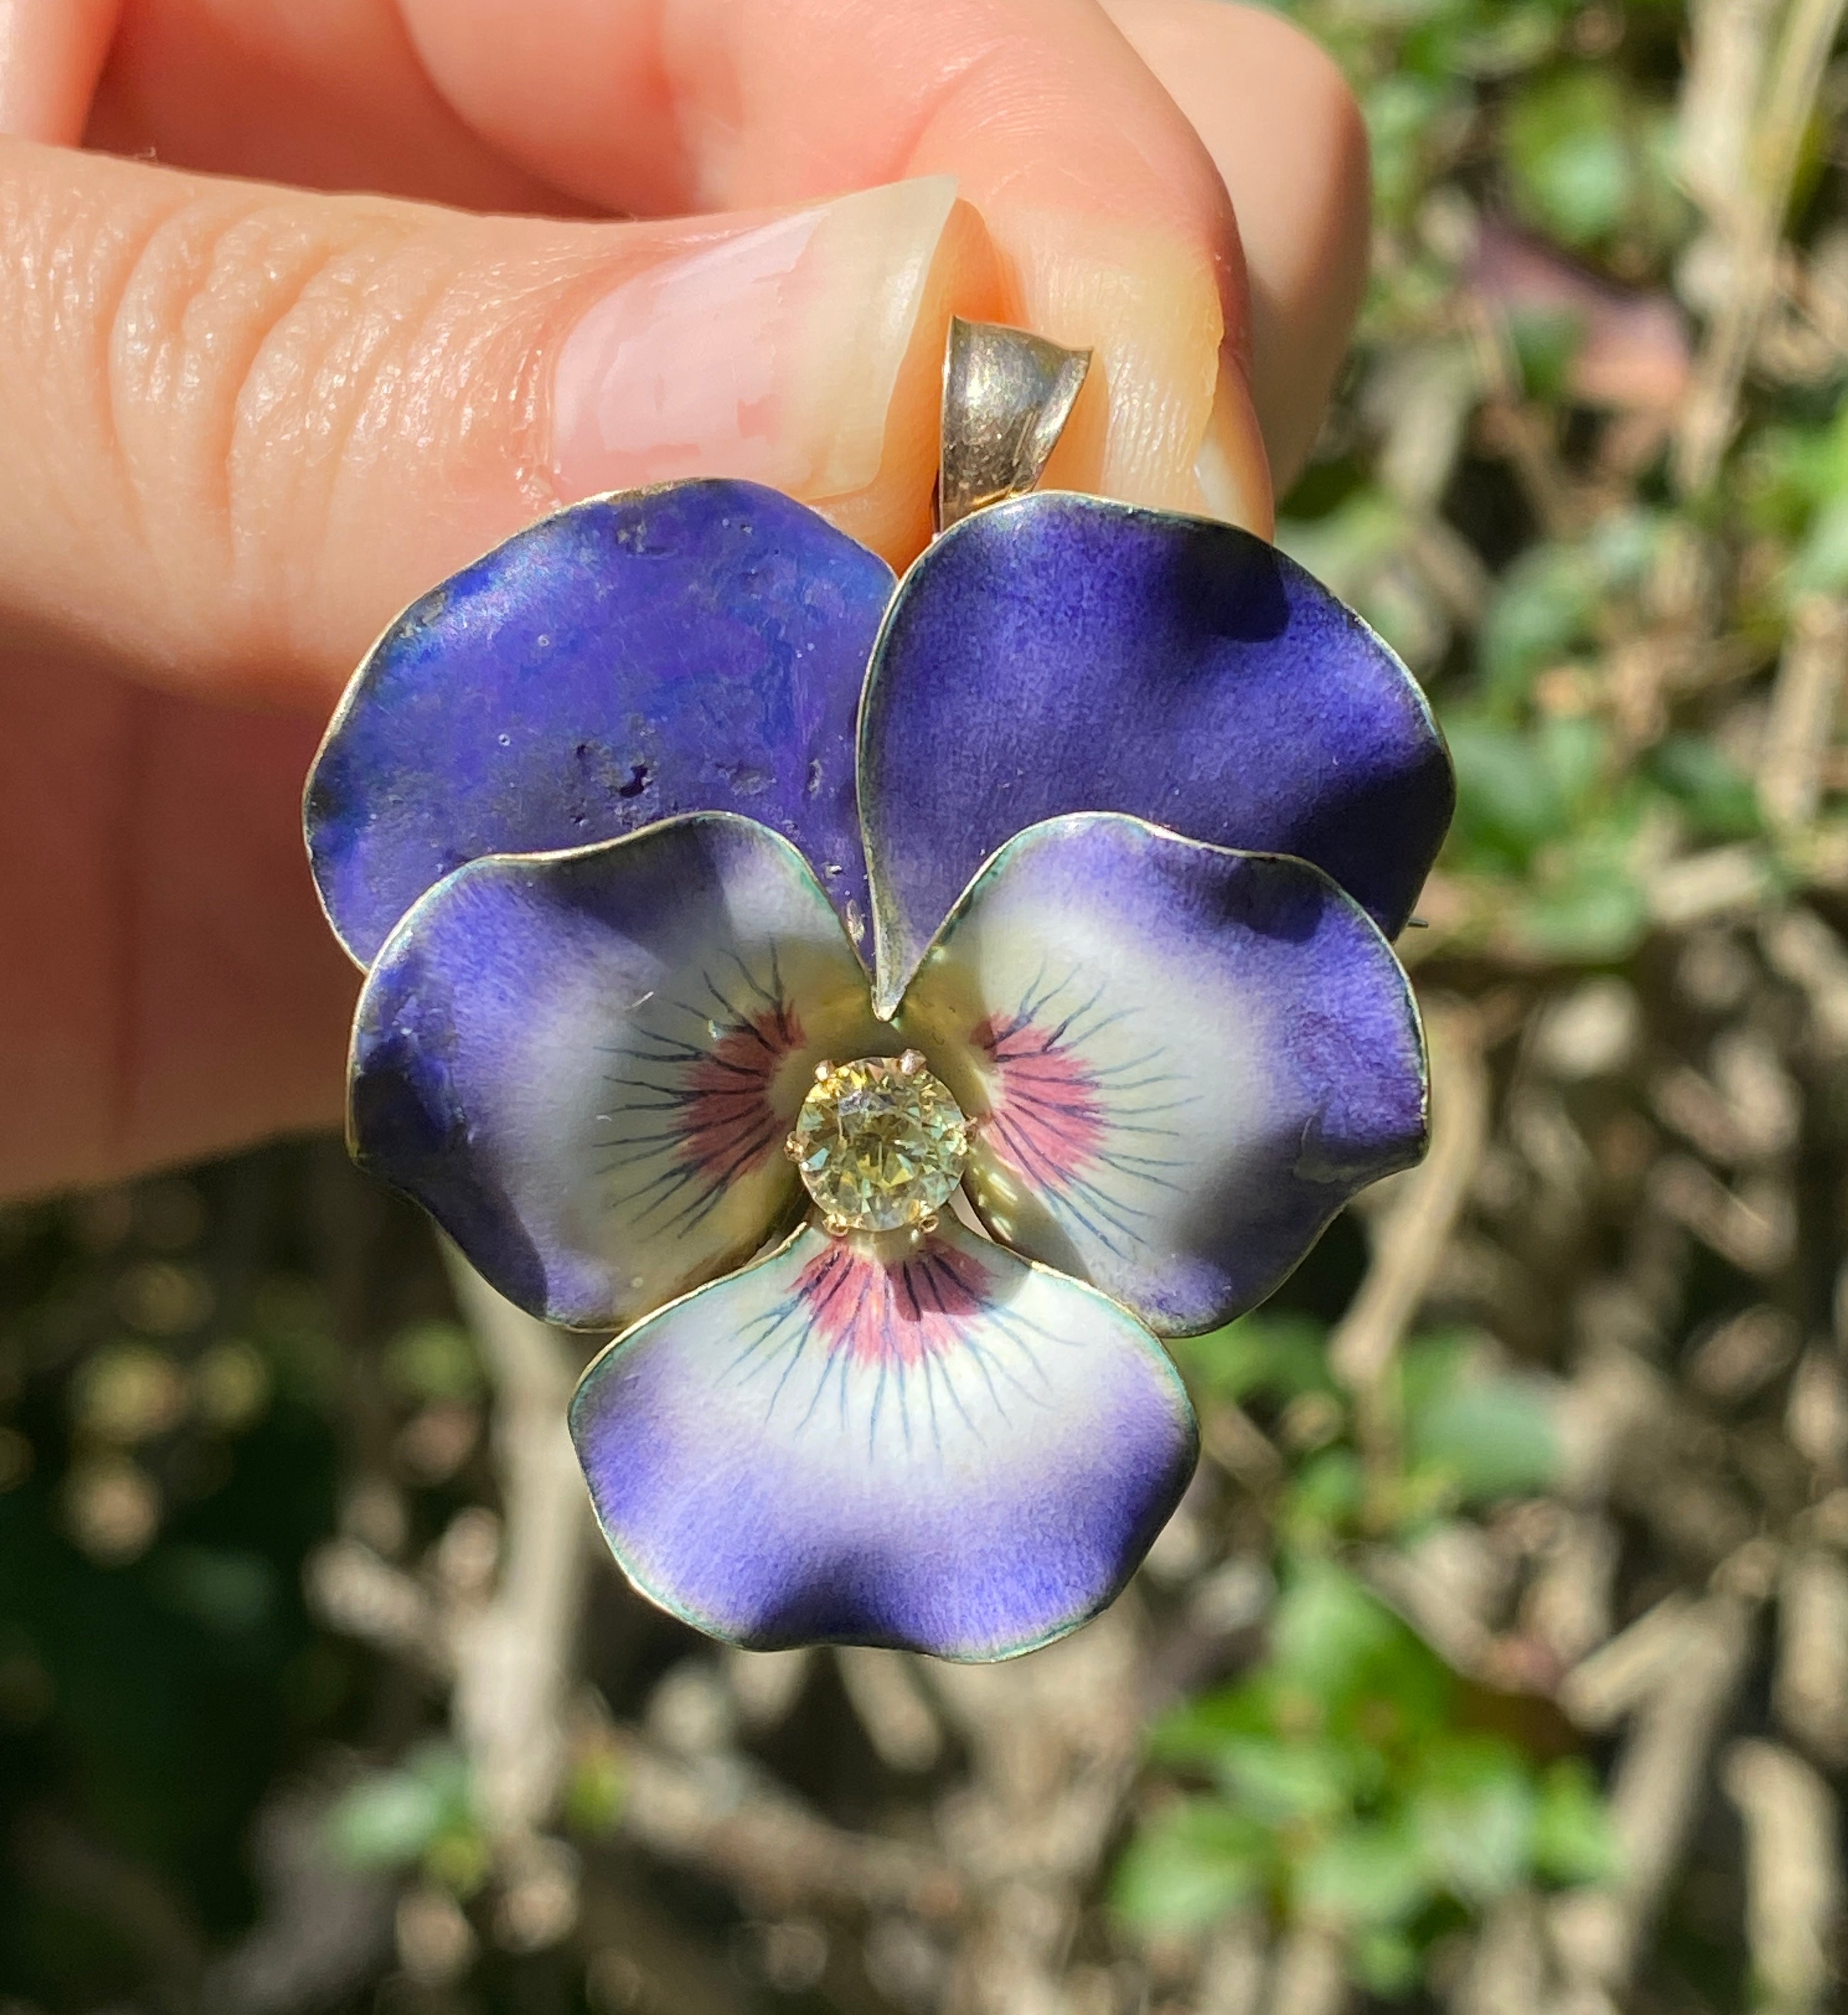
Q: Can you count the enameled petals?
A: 5